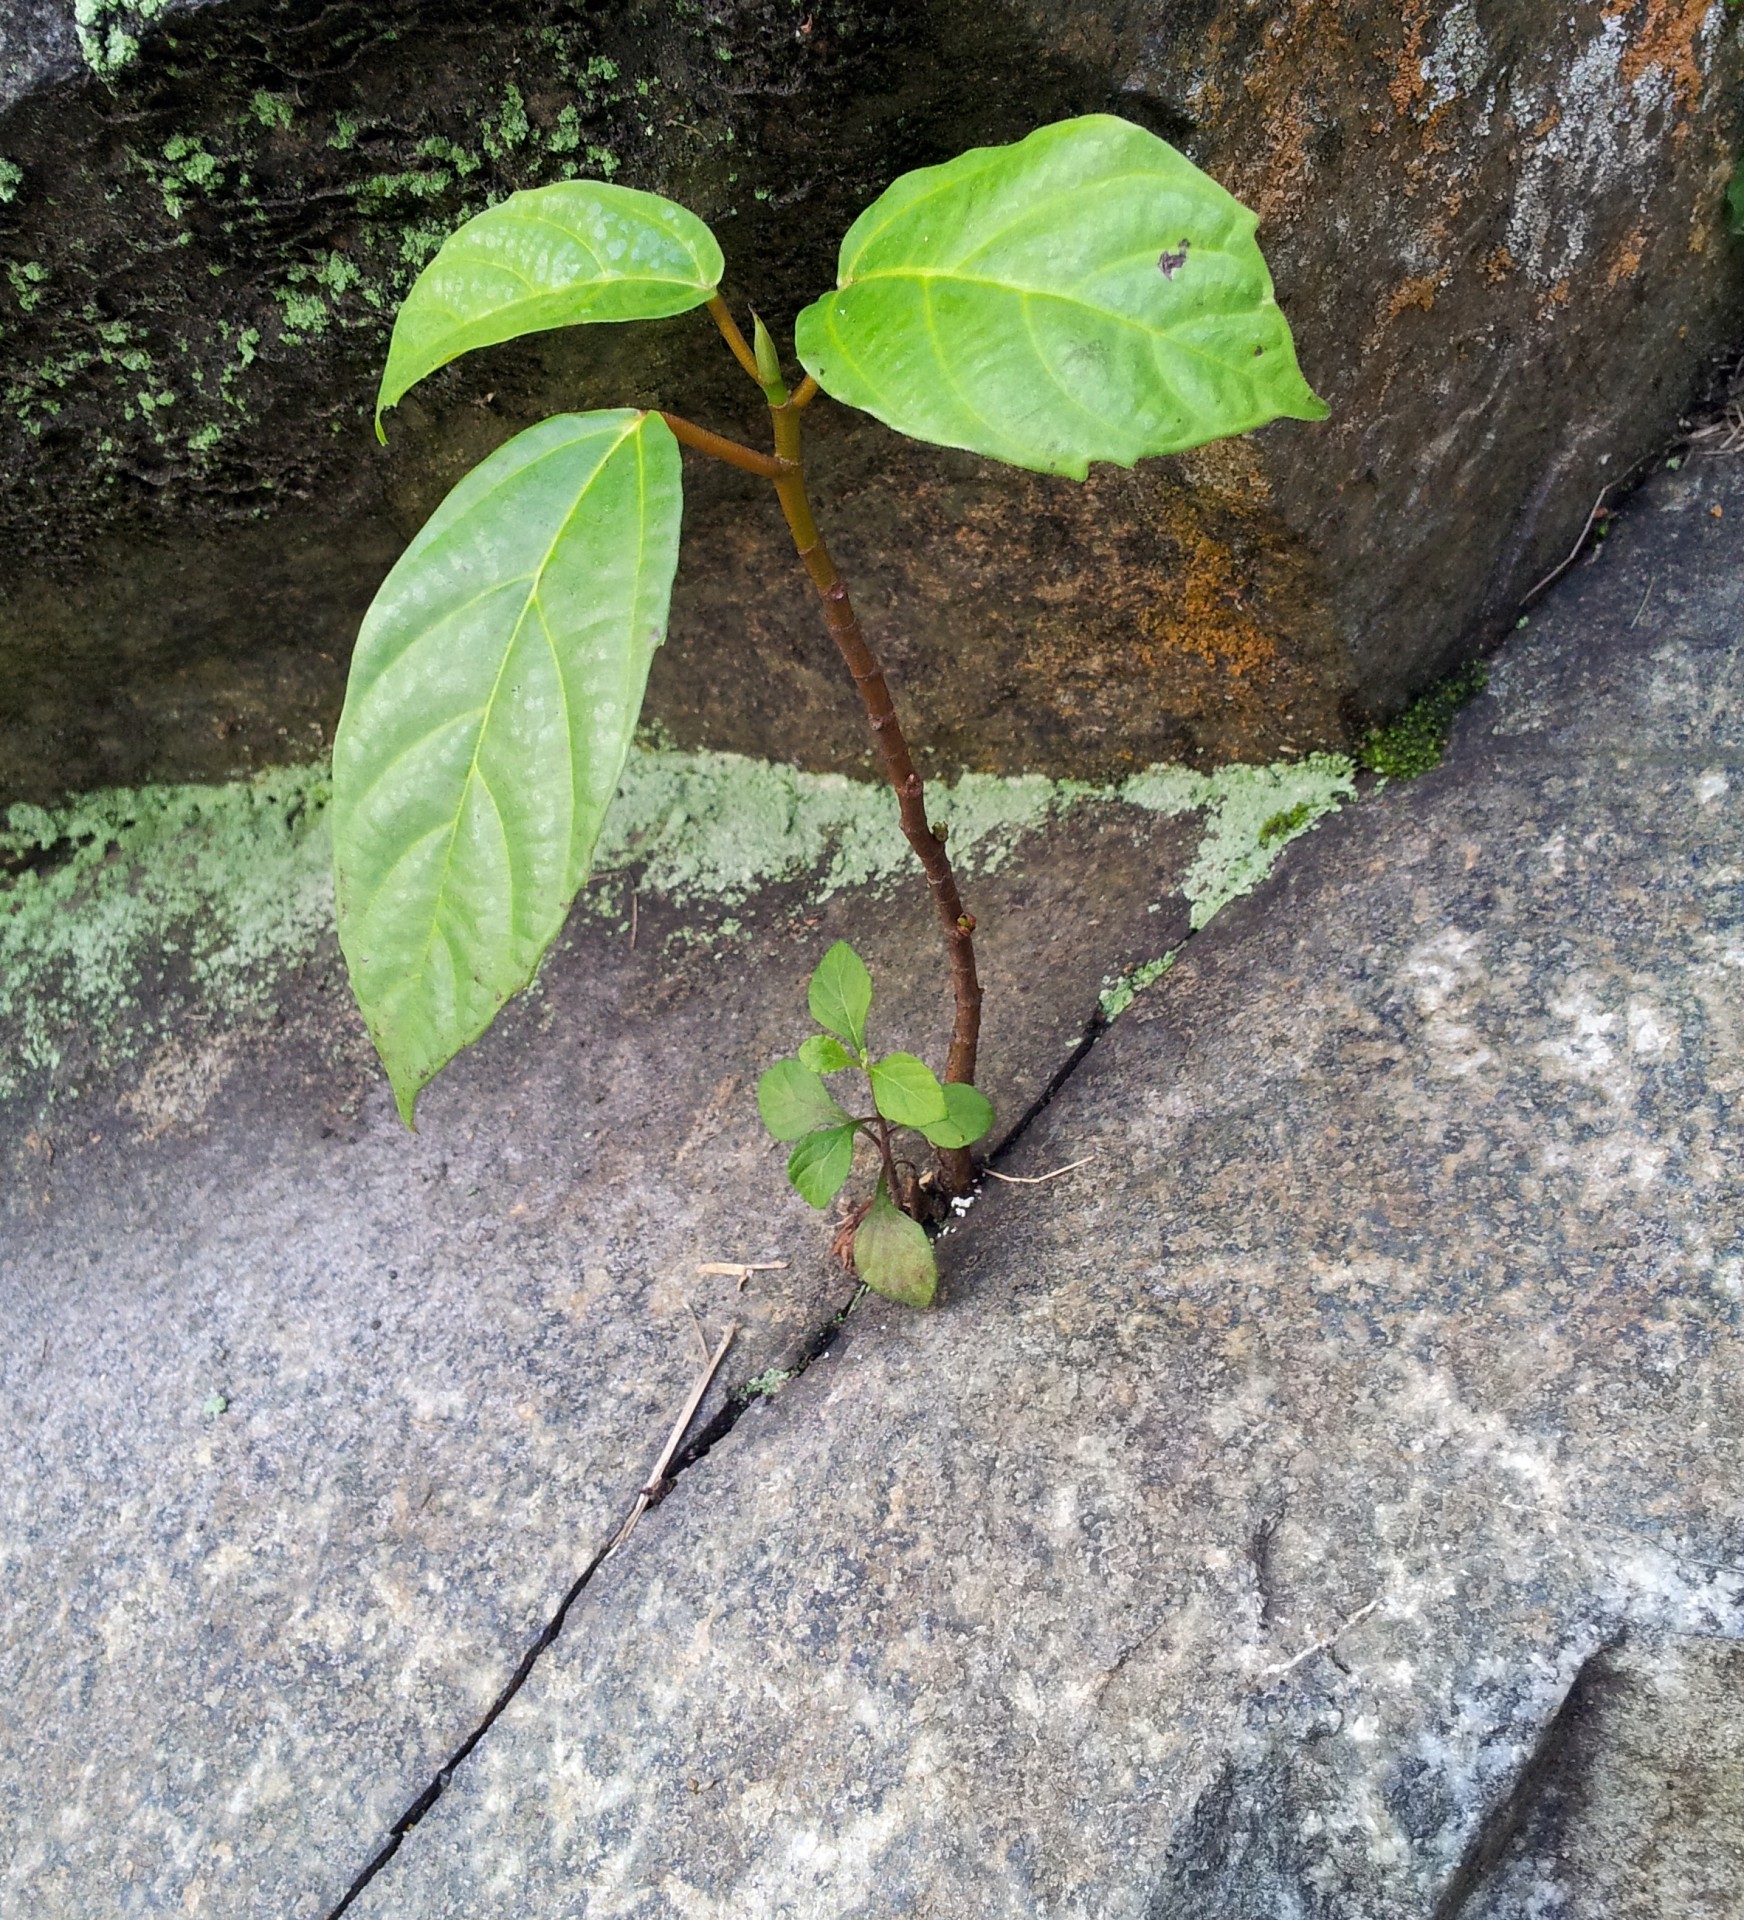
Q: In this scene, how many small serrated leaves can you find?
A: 7